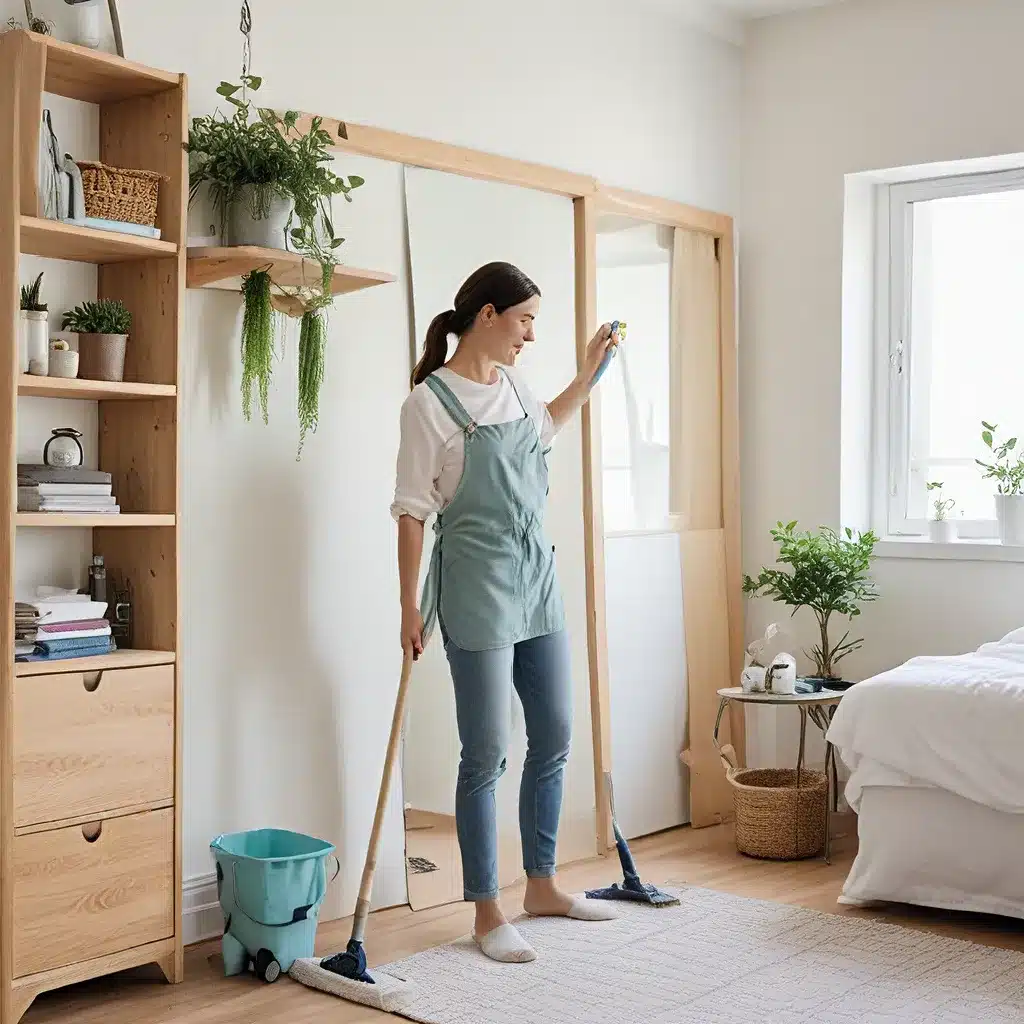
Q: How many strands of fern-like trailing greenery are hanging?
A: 2